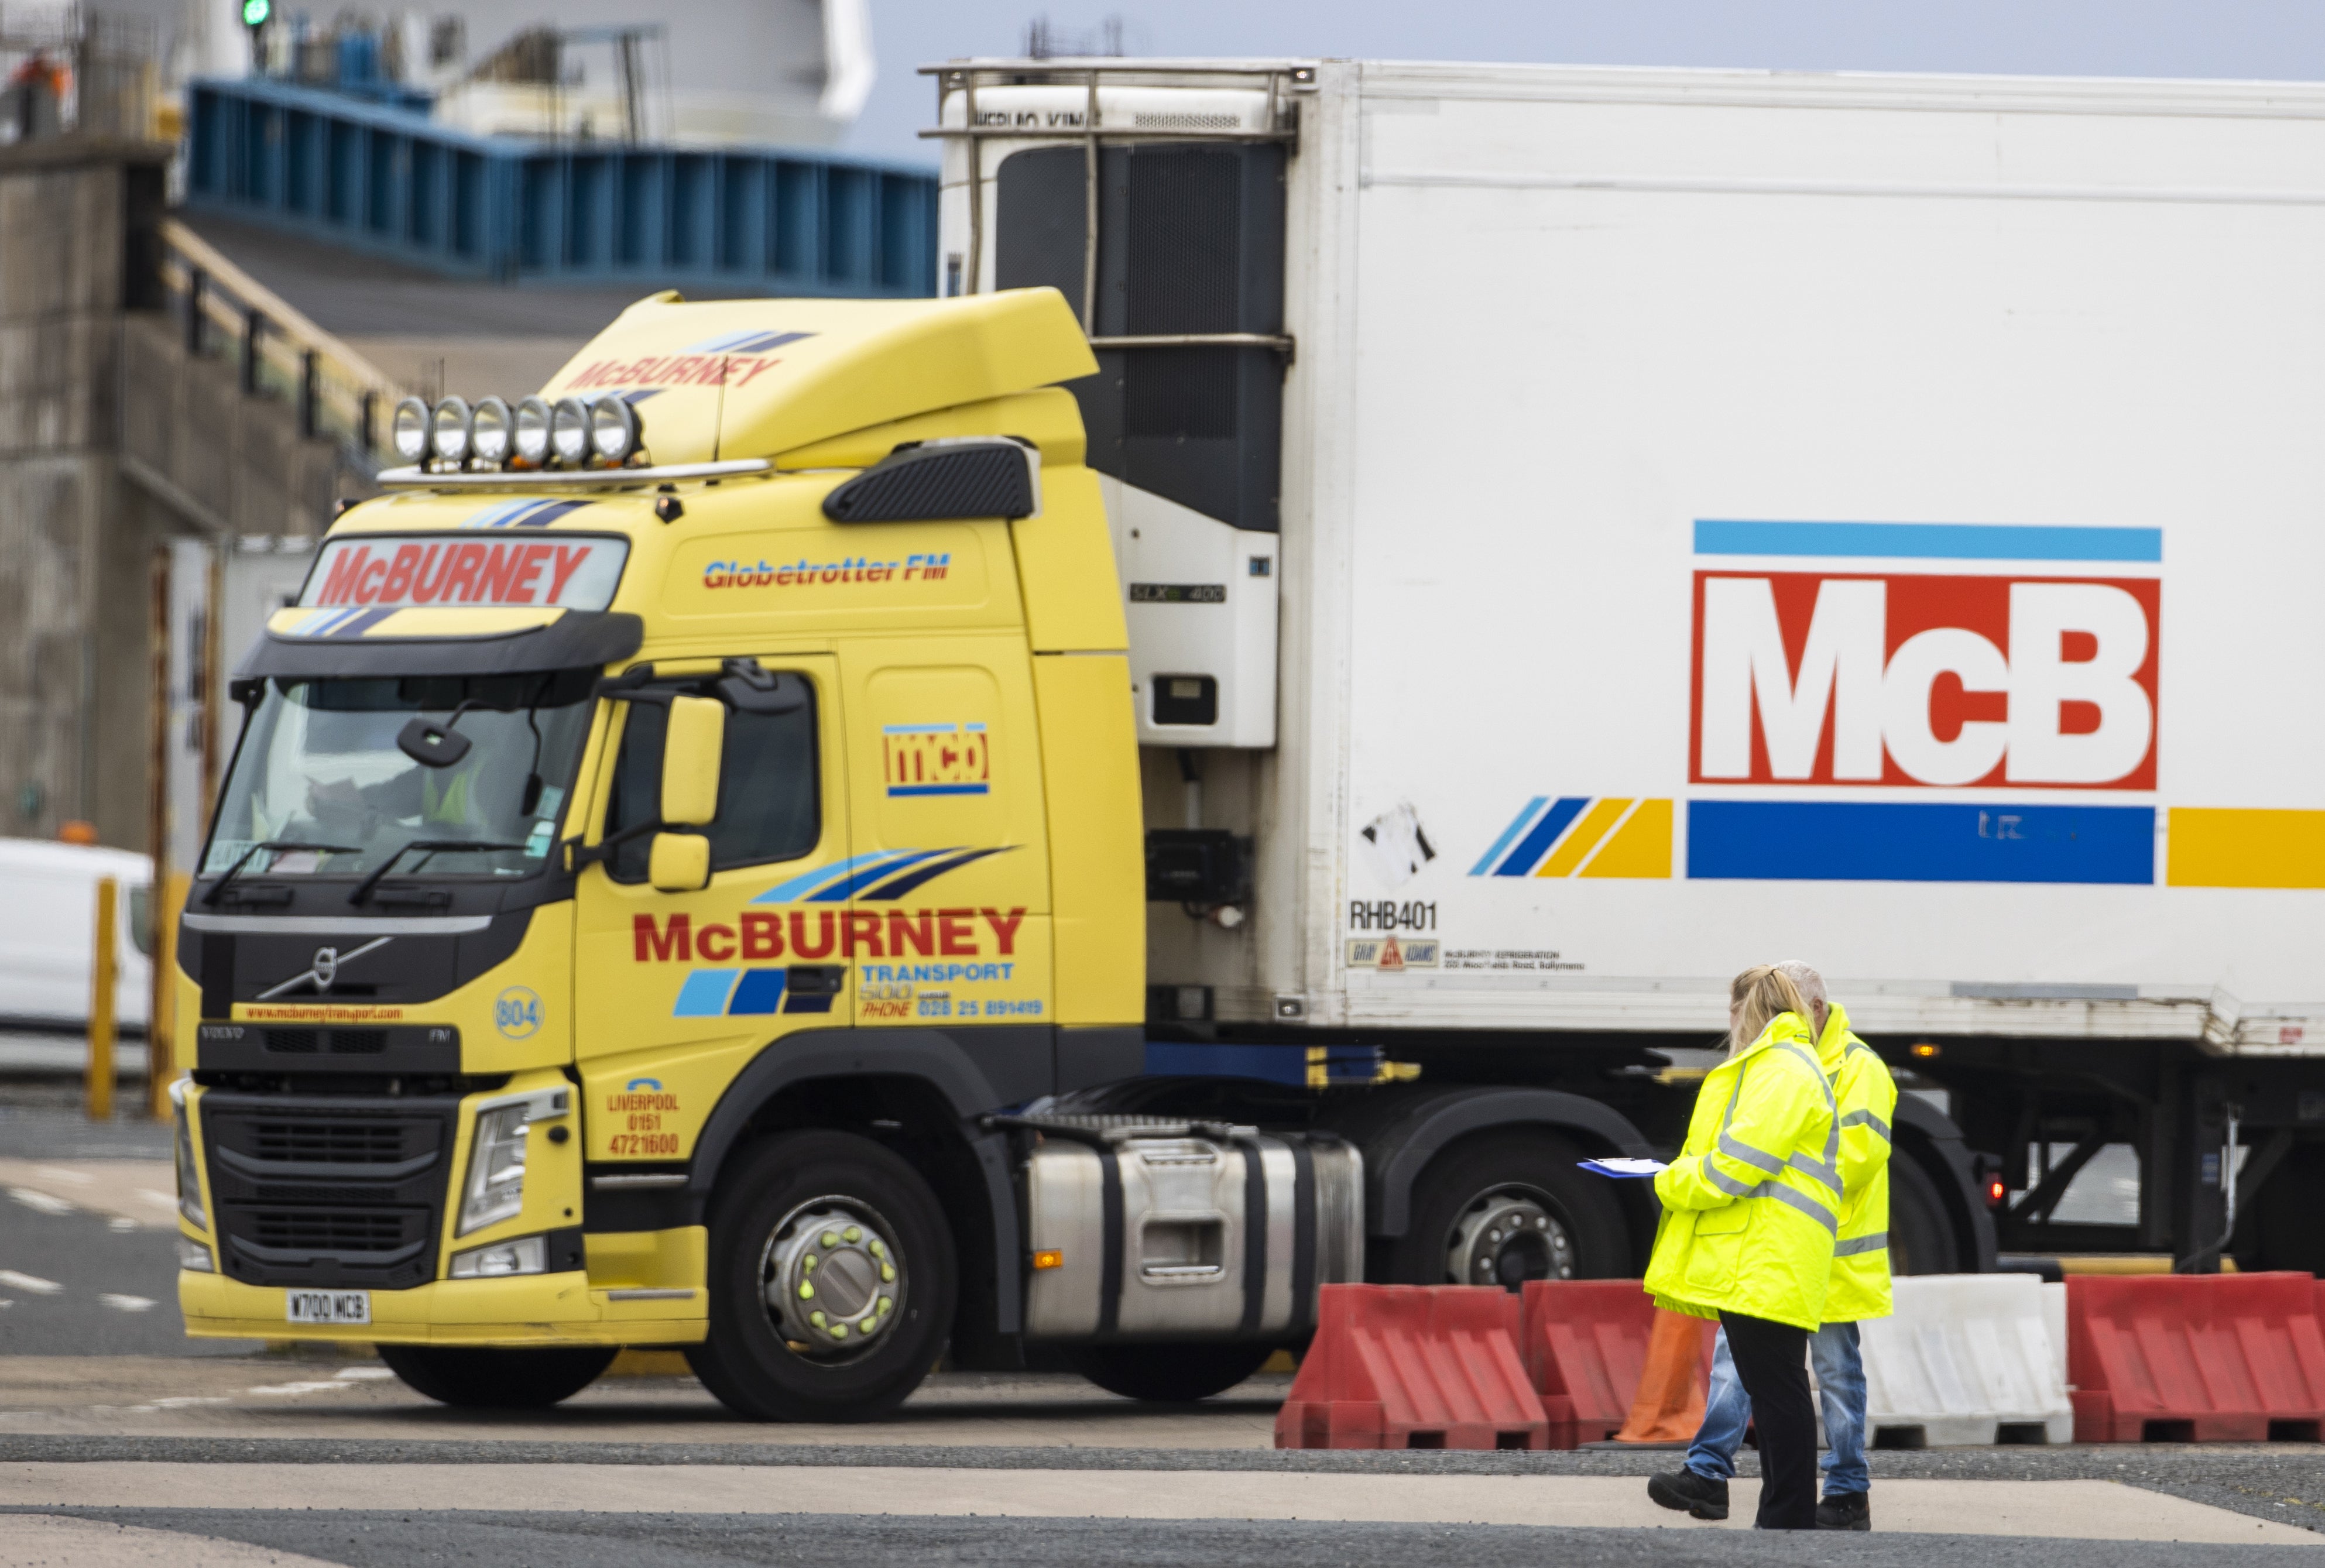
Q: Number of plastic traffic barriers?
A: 4